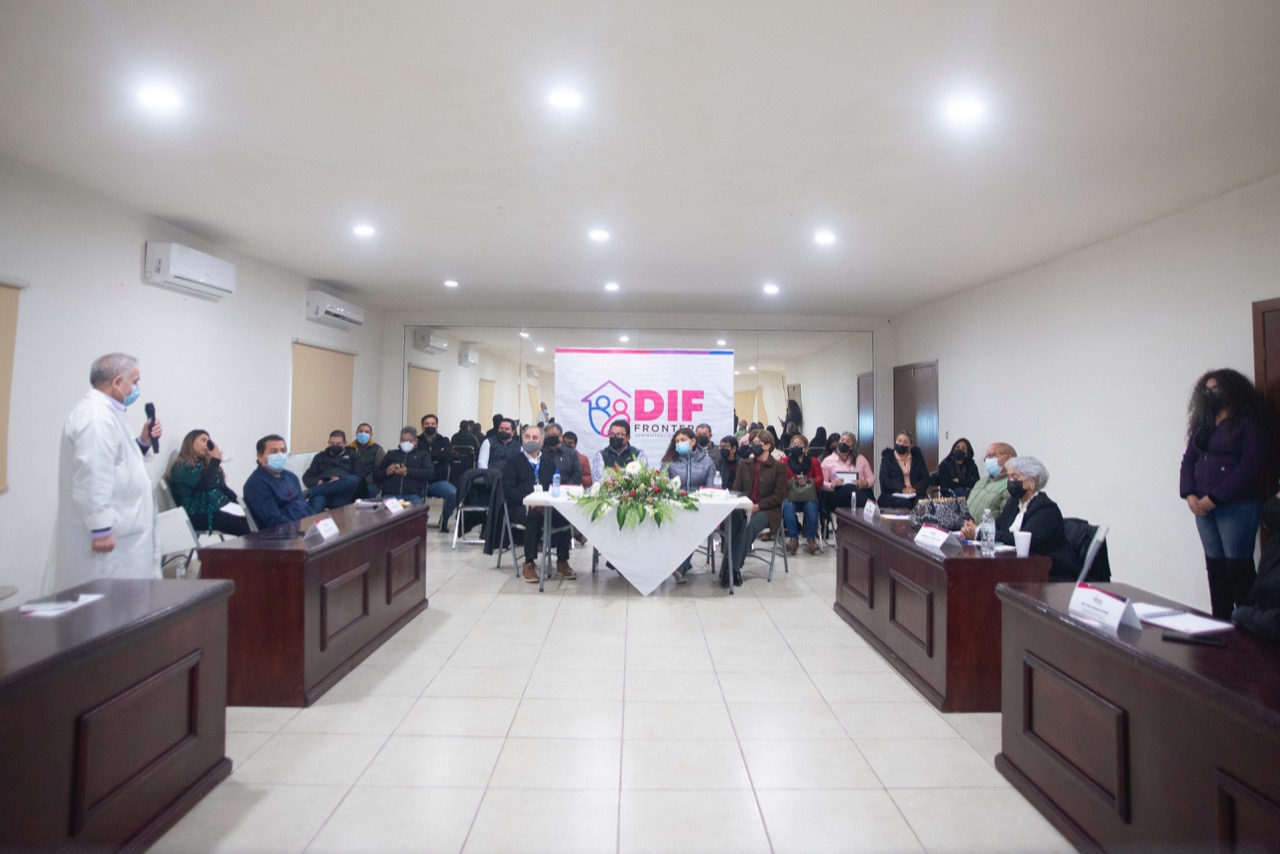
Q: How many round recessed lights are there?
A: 9